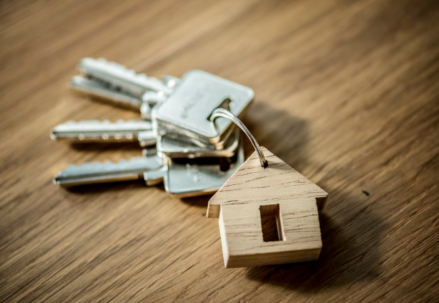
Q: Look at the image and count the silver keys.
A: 4